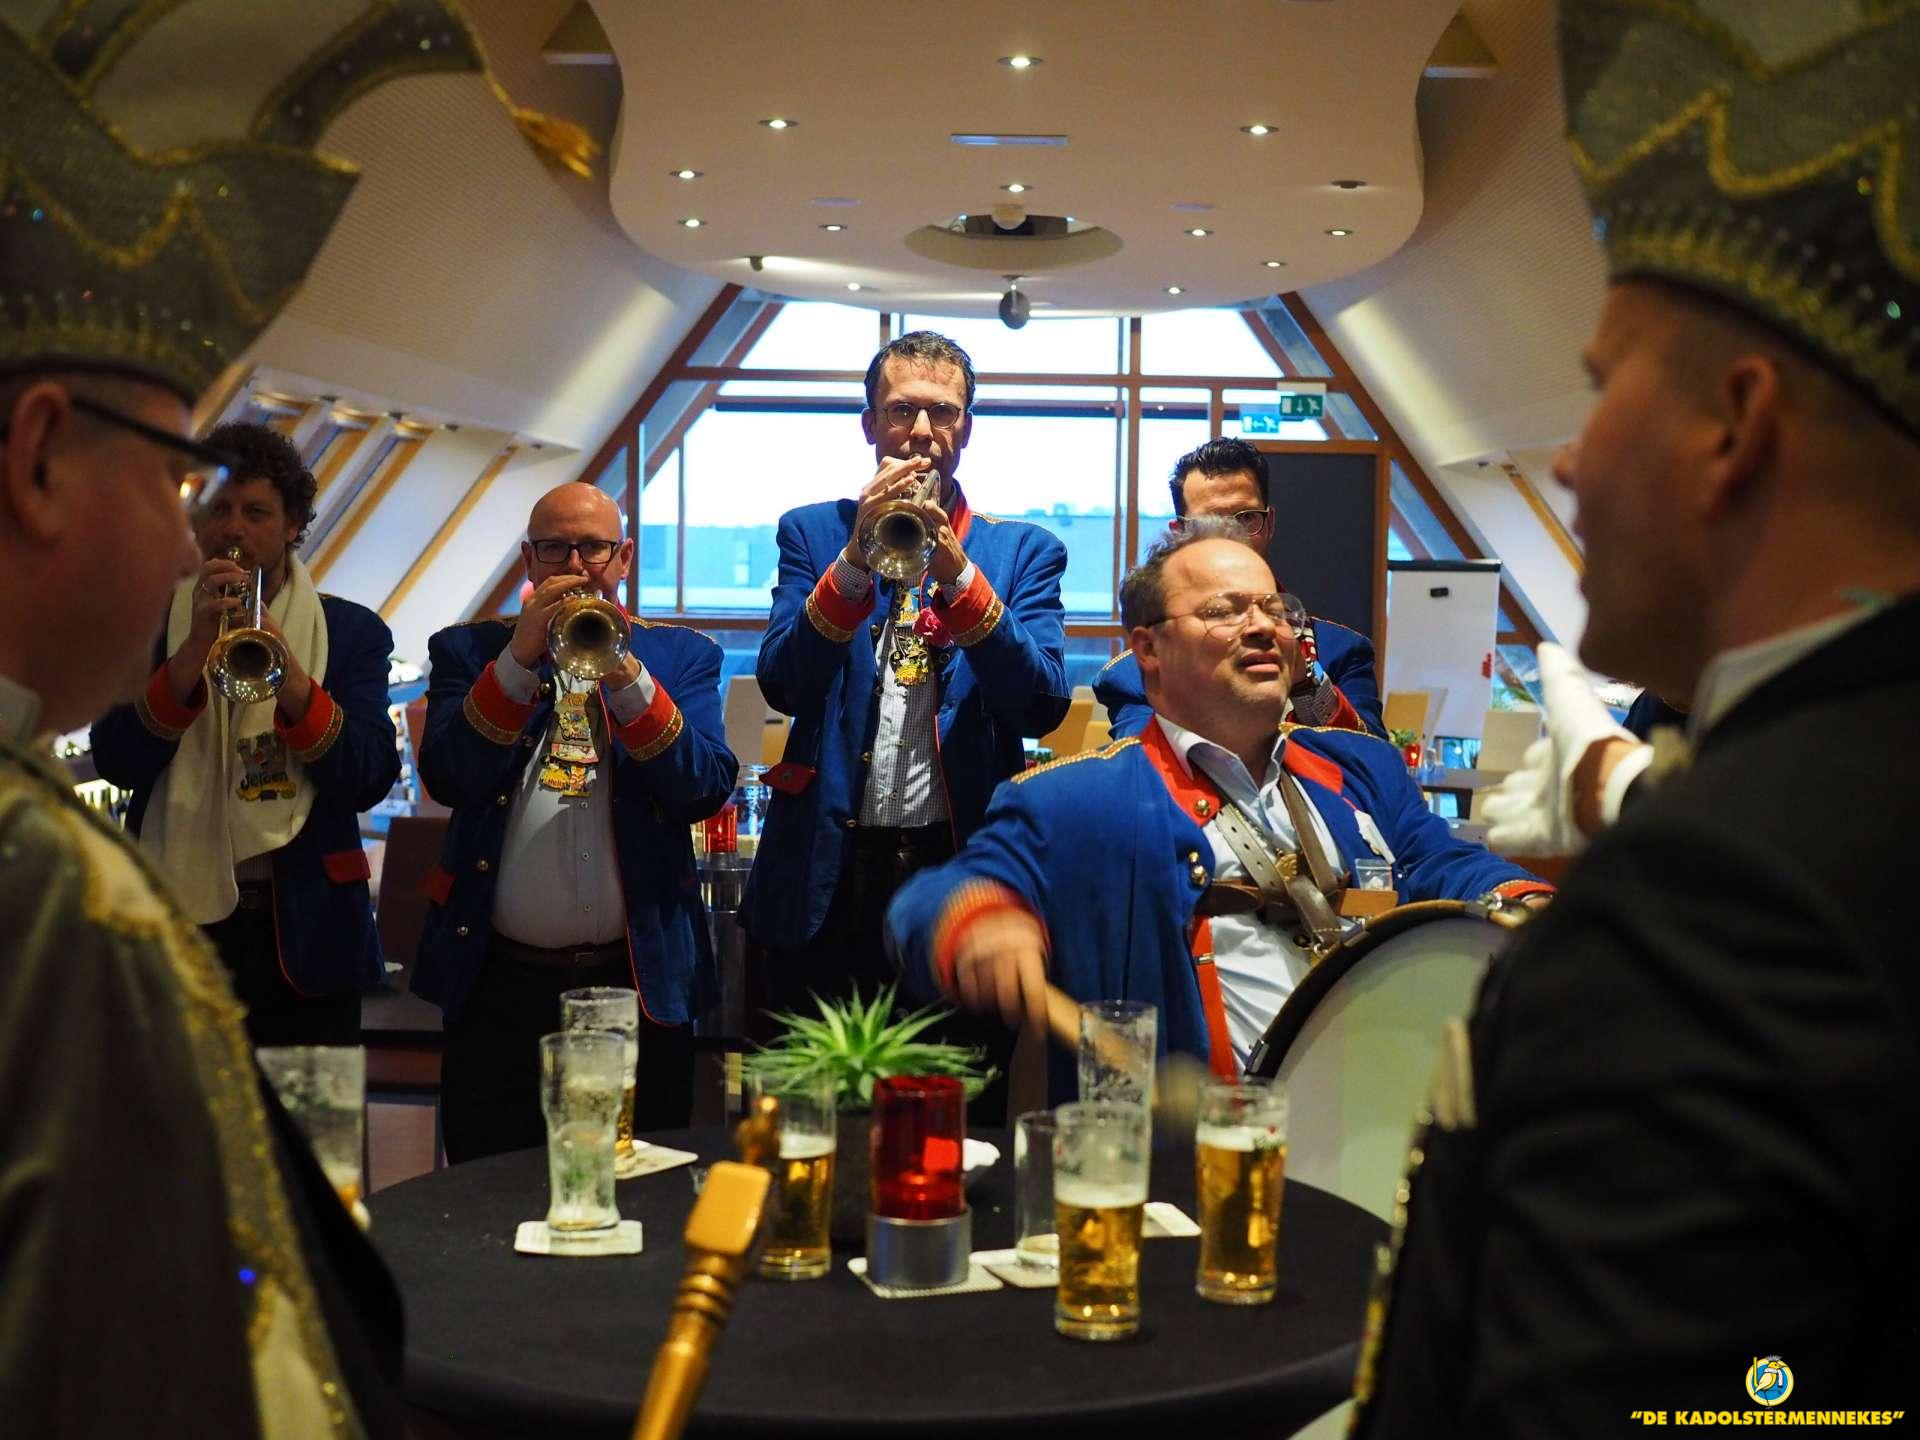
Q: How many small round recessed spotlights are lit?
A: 12